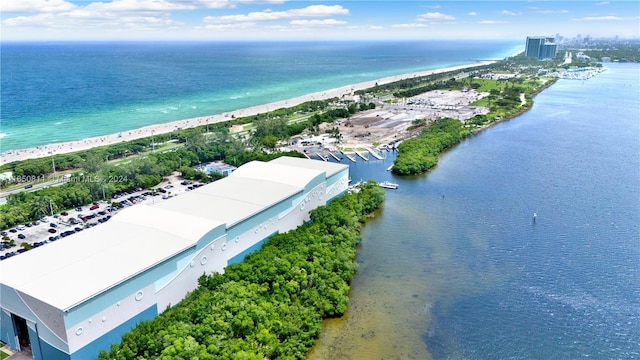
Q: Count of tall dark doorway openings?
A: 1